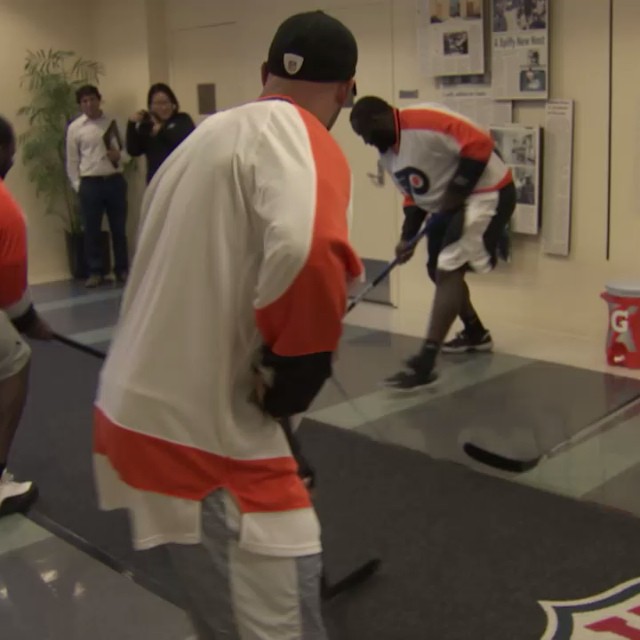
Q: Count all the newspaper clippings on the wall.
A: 5